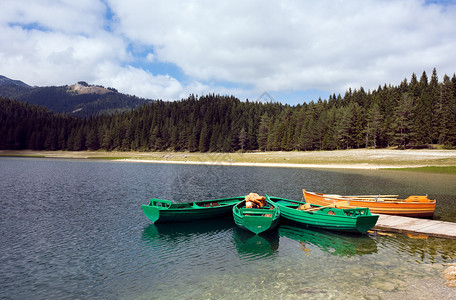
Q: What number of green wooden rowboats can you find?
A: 3